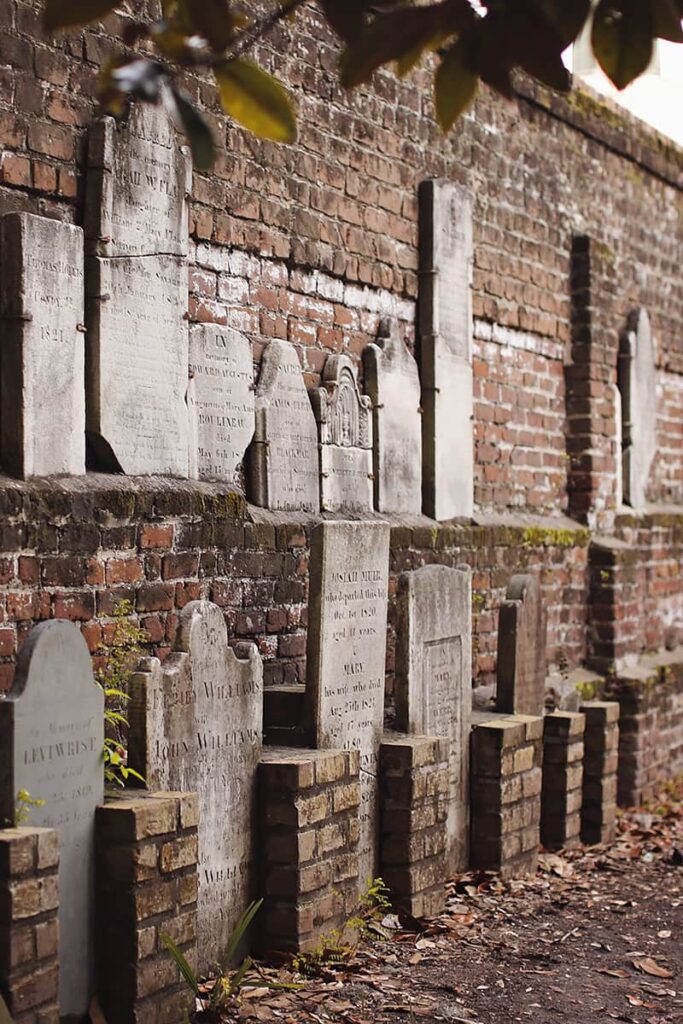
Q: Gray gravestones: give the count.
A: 13